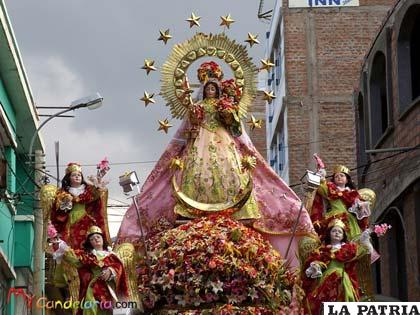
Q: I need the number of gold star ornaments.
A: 10